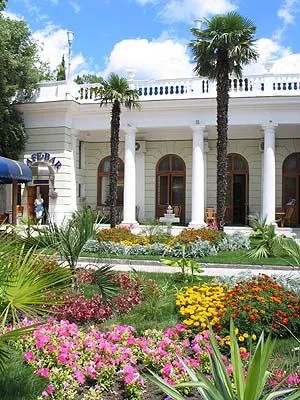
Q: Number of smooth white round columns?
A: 3